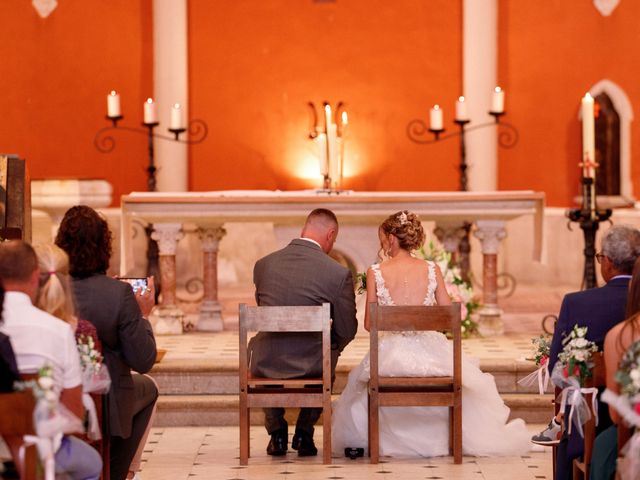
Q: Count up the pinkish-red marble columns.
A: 4